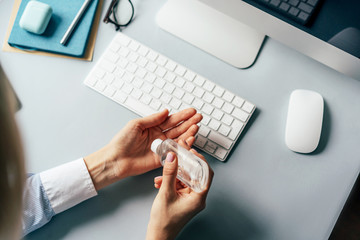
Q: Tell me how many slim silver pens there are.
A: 1